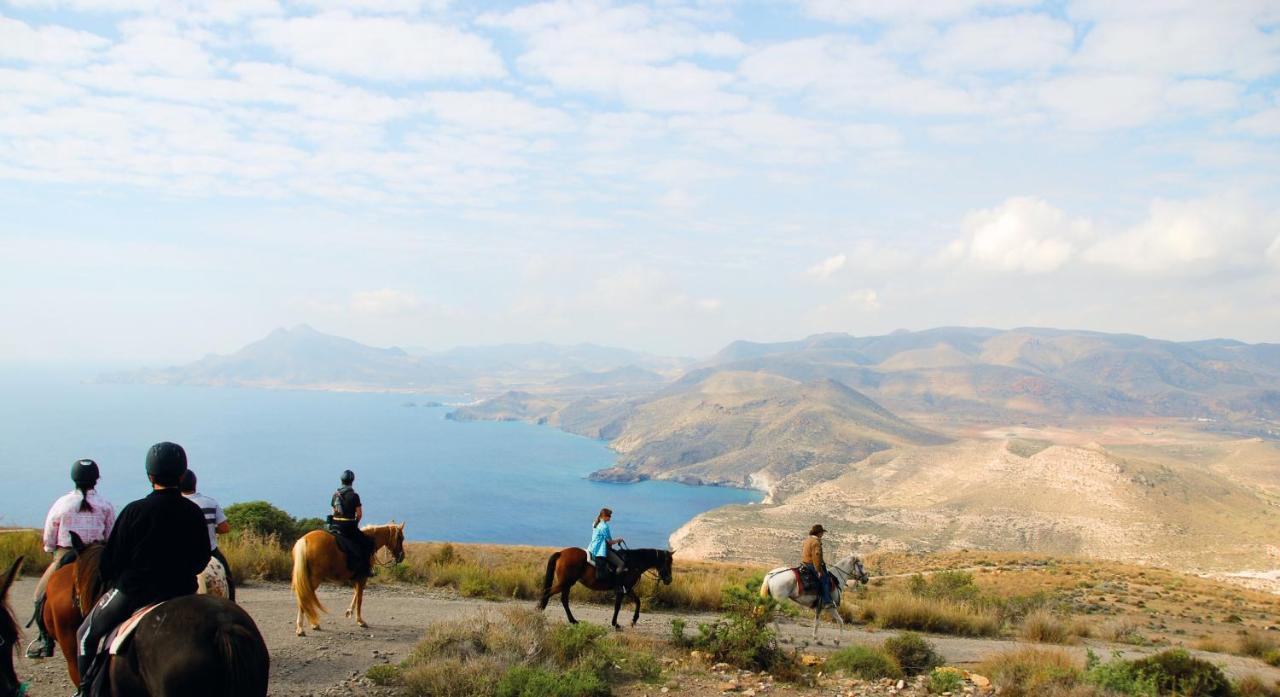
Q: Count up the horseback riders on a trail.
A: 6